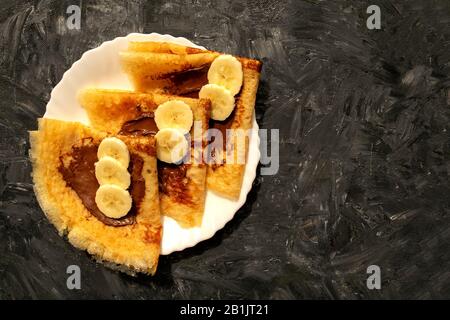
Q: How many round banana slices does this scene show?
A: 7